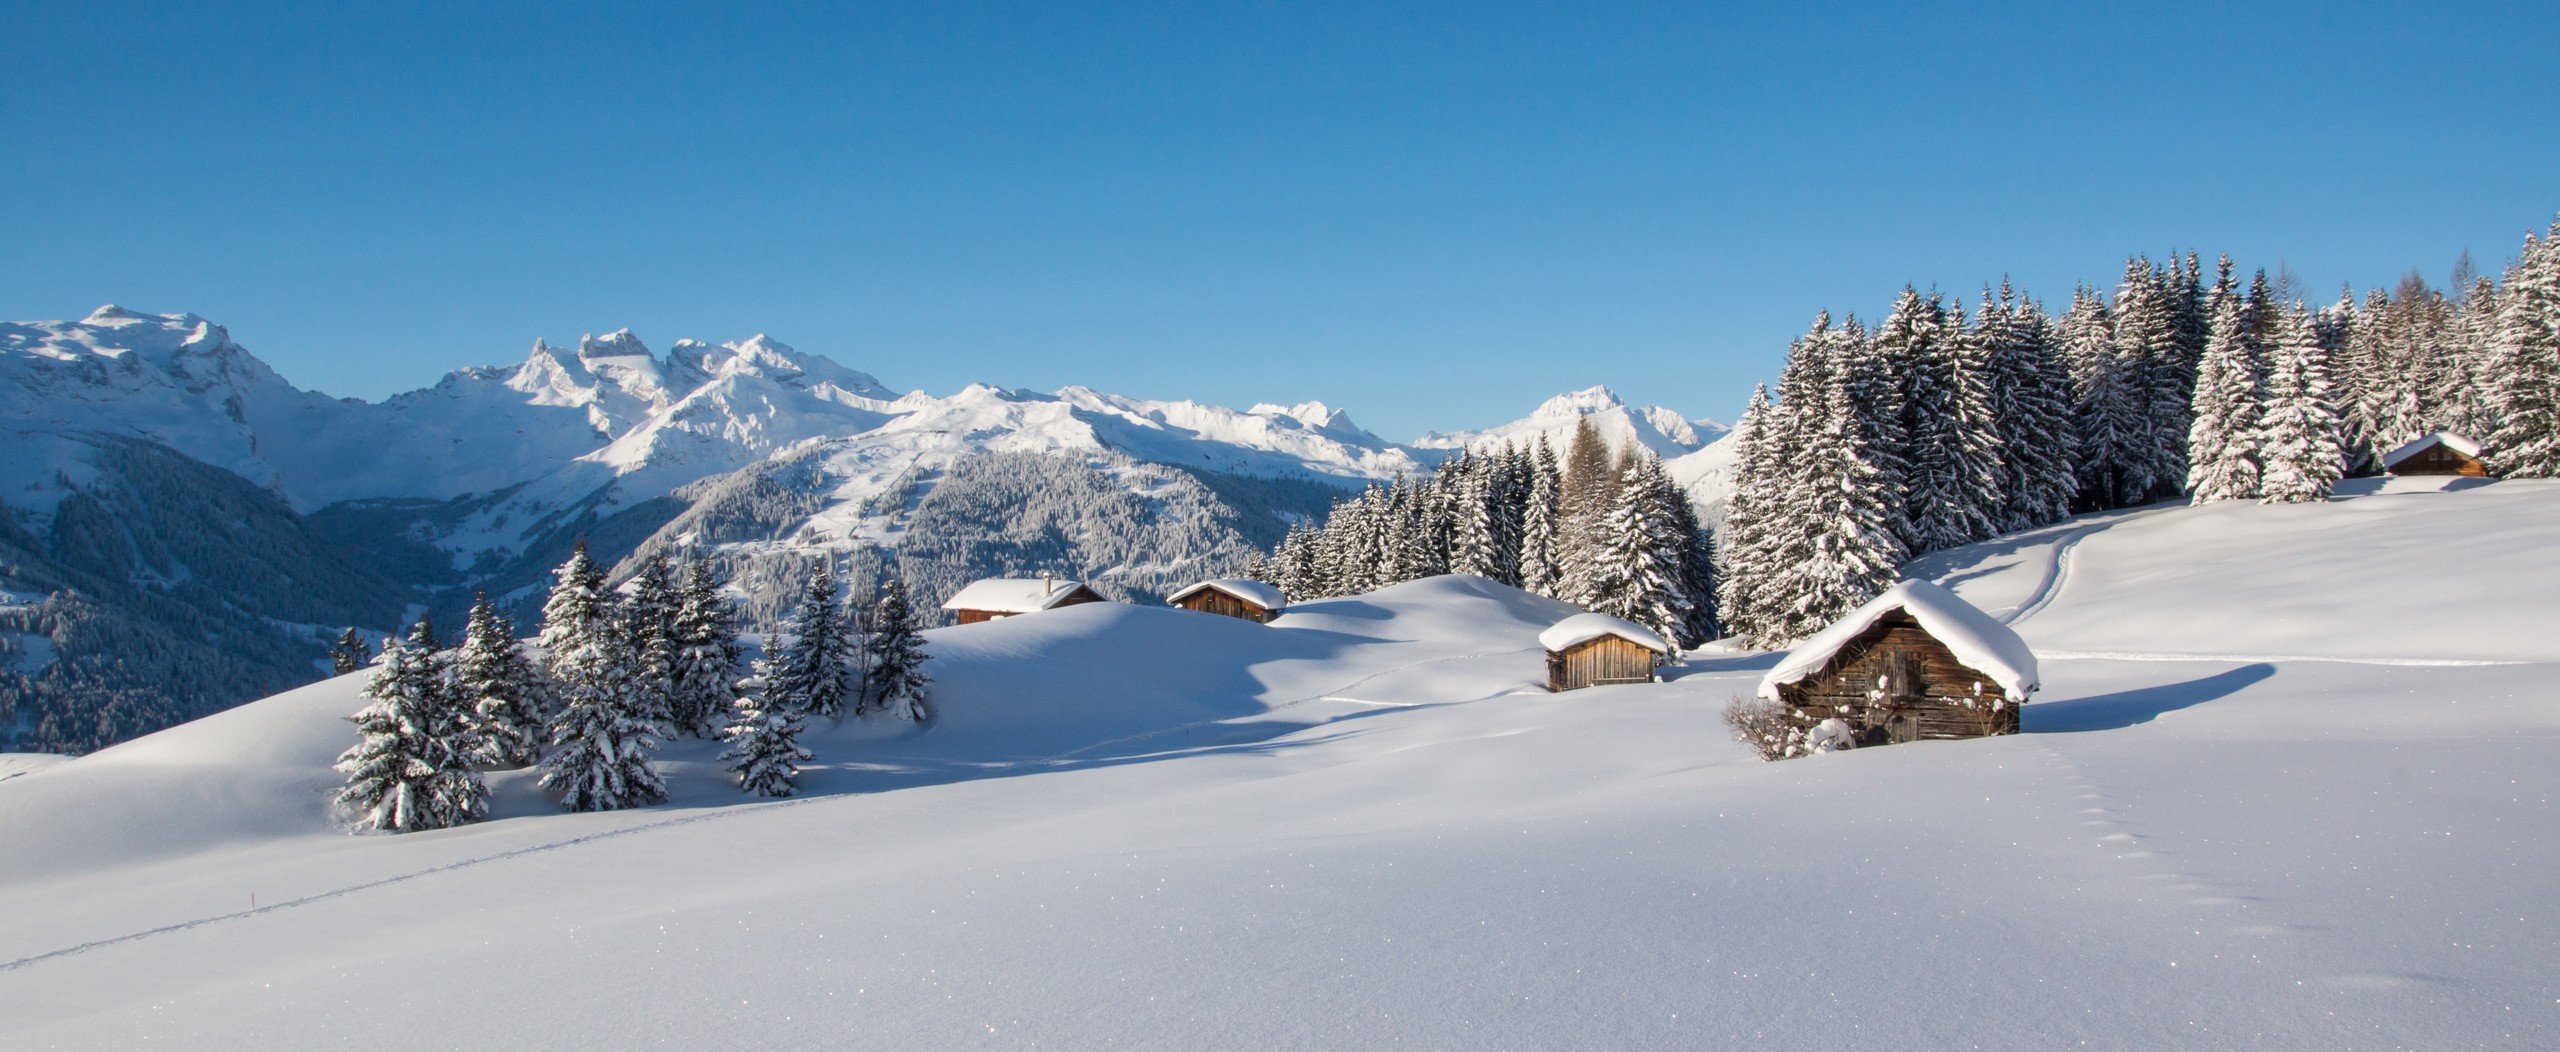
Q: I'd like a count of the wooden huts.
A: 5